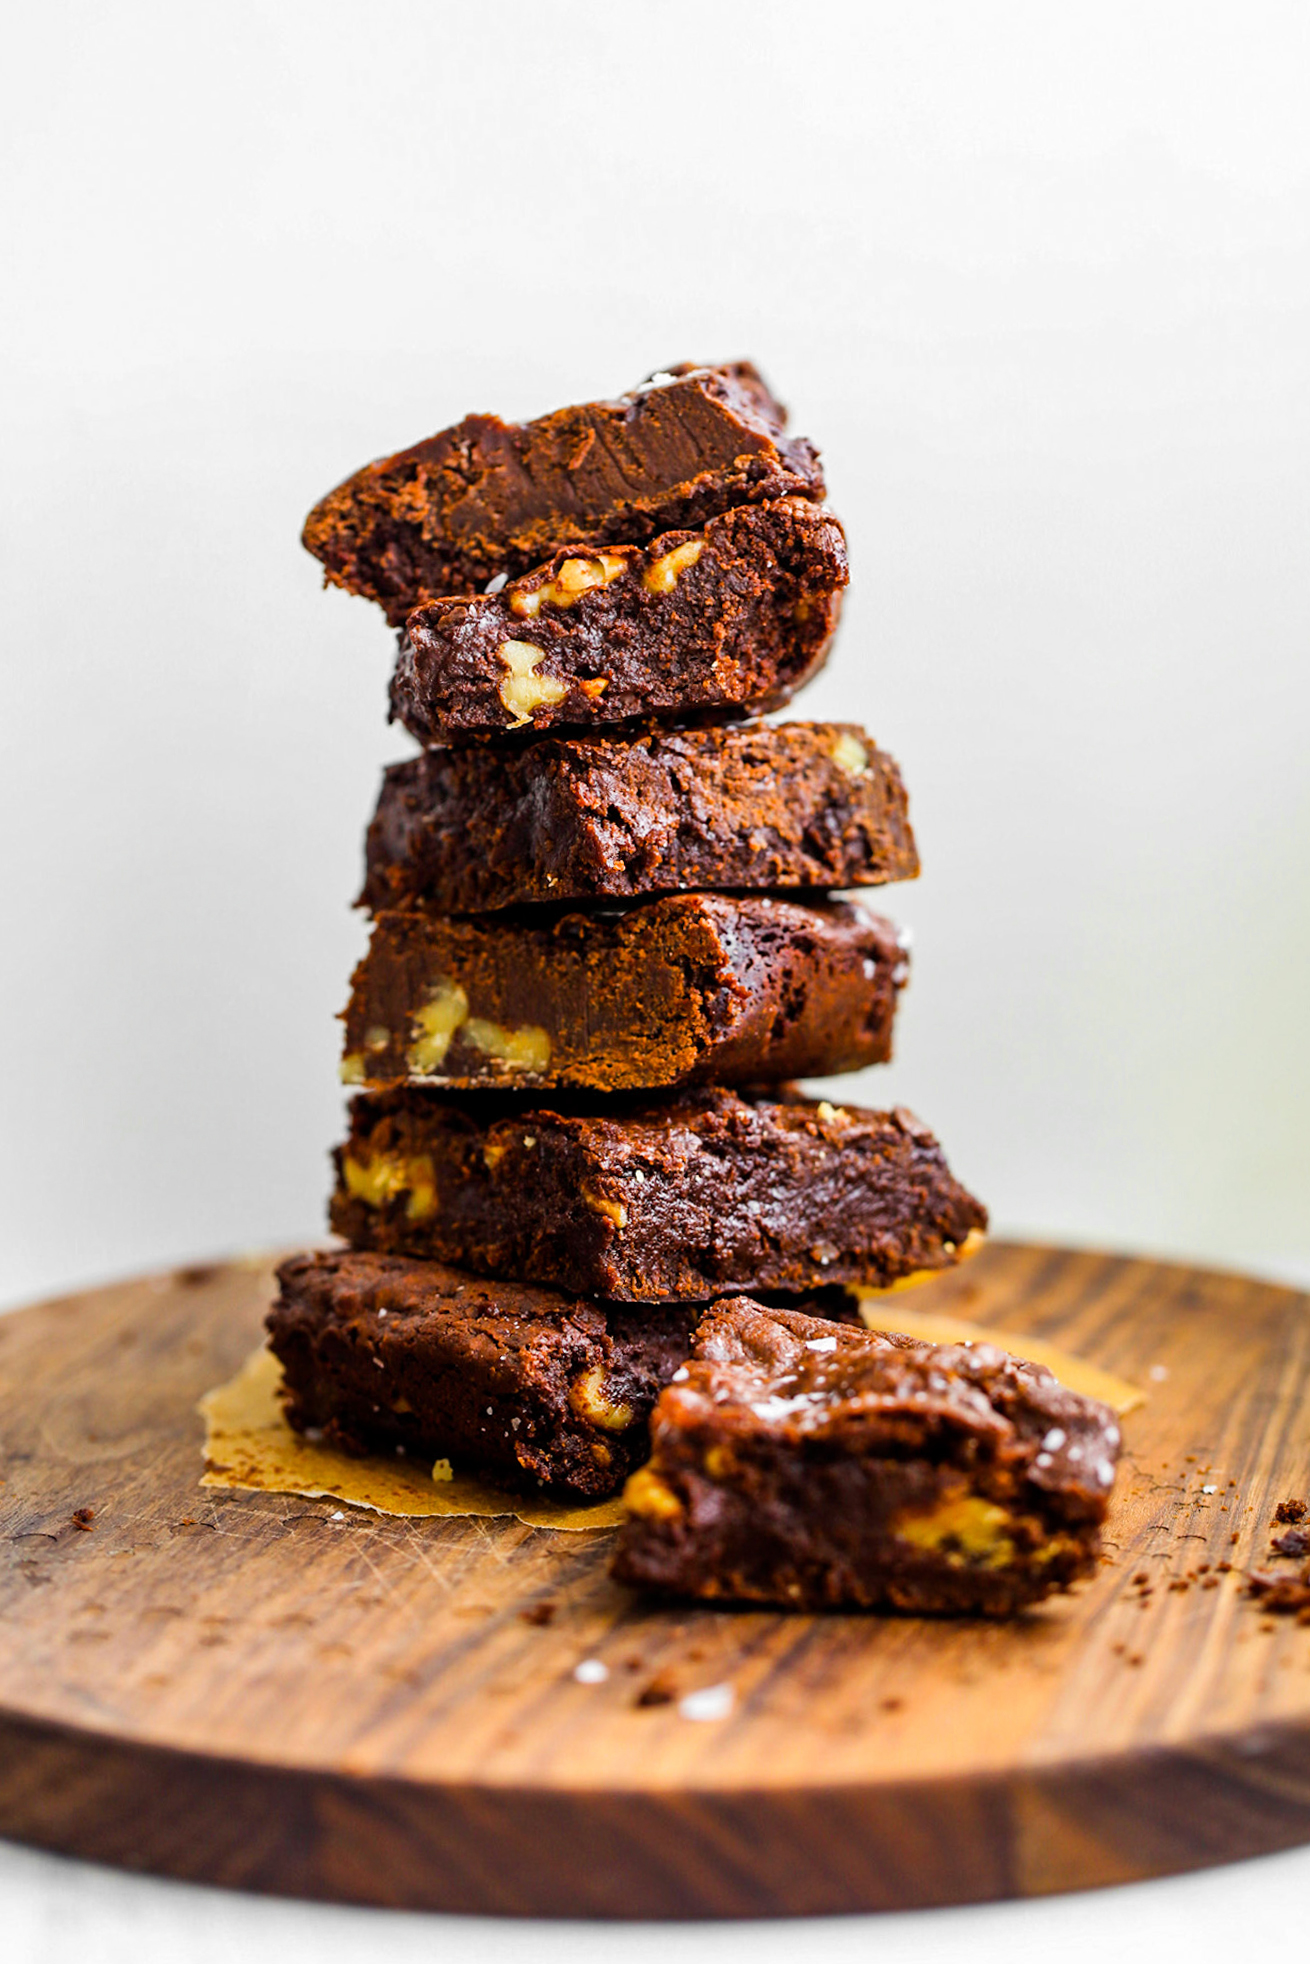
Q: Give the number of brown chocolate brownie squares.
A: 7